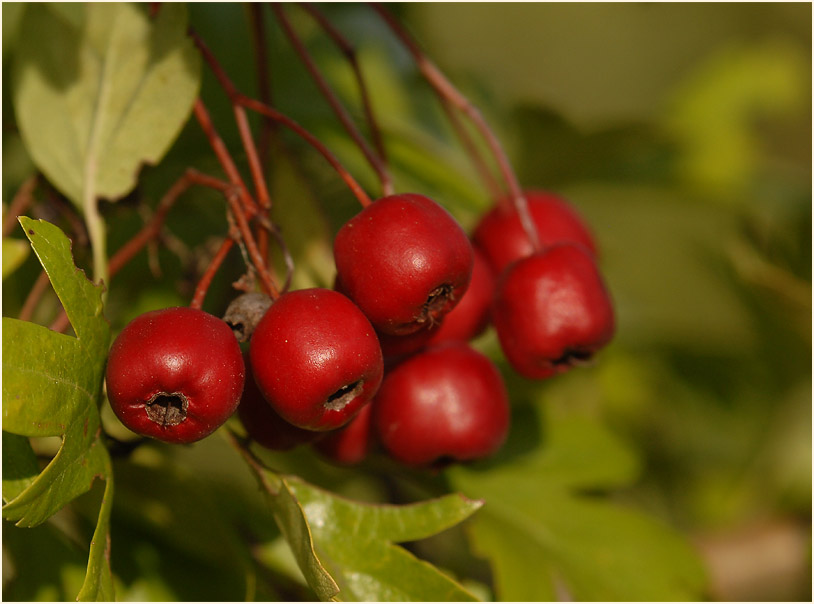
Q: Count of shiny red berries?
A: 9